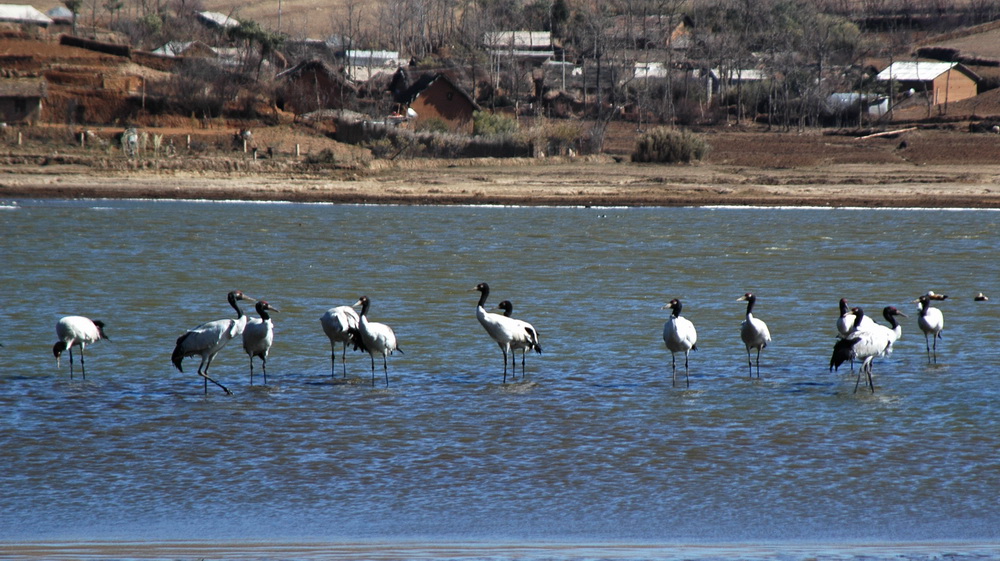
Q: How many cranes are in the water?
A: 13